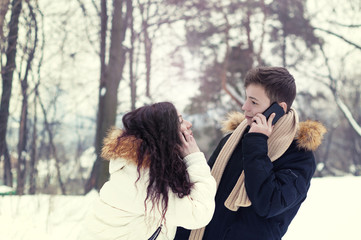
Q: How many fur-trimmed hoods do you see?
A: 2